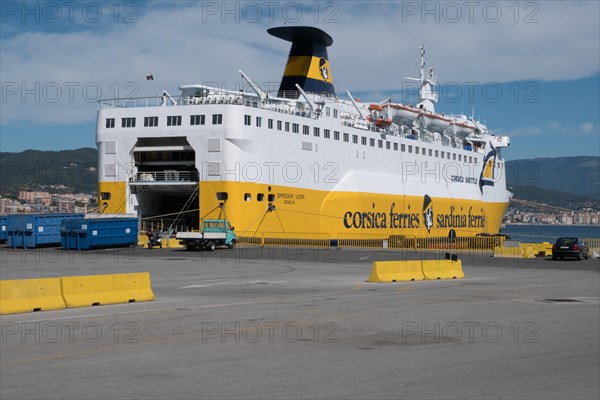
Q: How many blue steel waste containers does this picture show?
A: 3